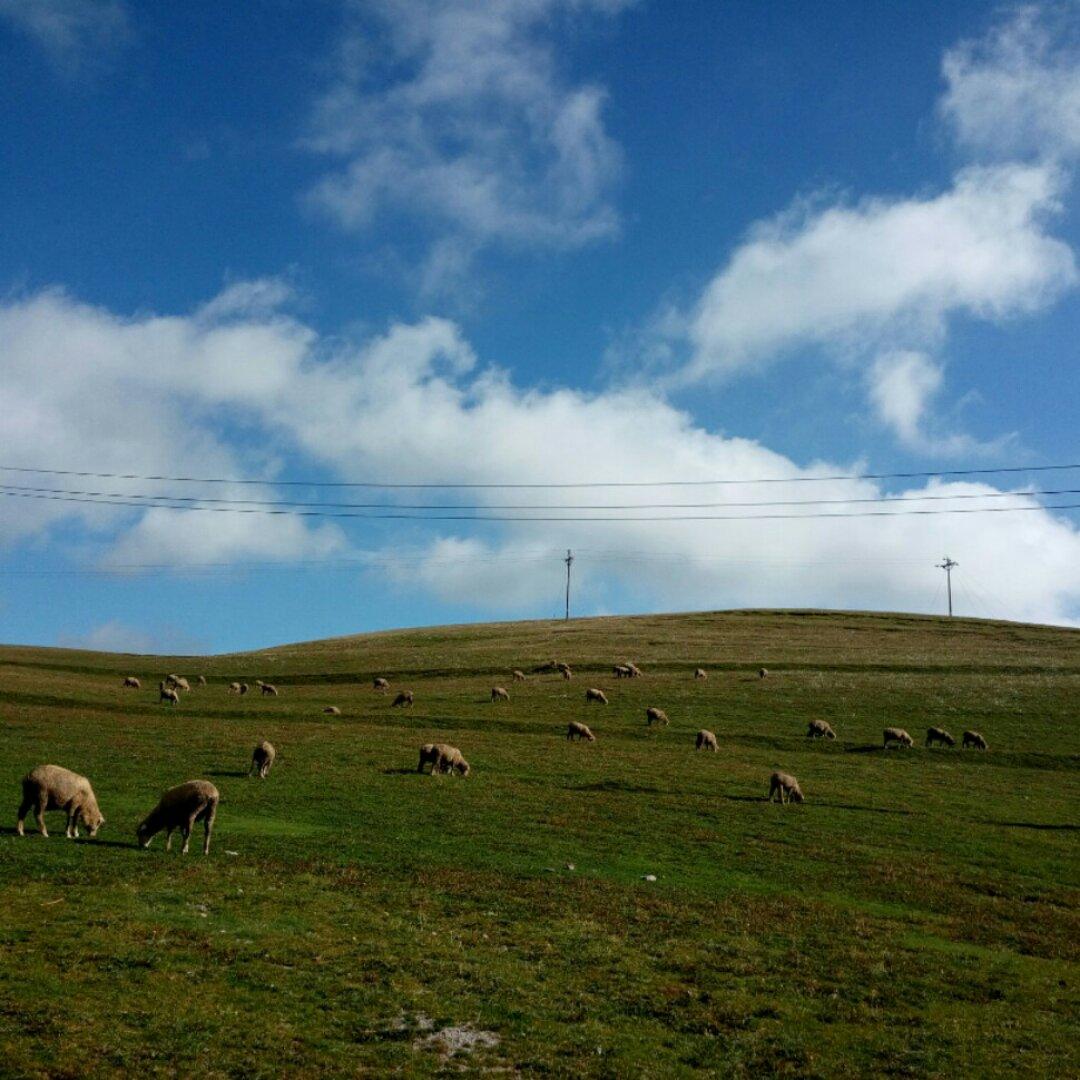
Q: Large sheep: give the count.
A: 2